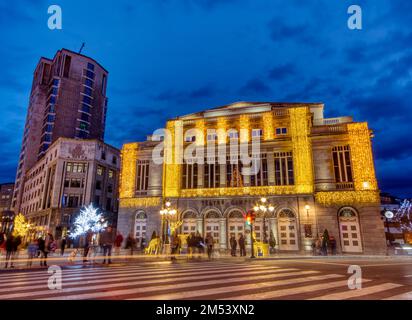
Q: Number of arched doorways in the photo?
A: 7